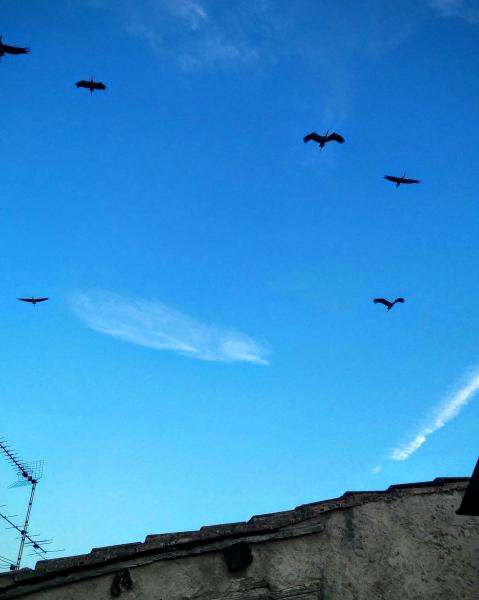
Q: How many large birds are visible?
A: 6